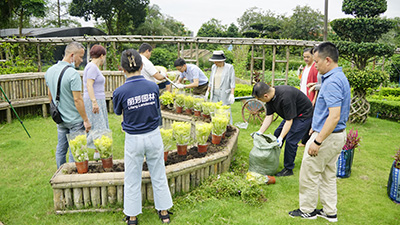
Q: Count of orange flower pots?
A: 12